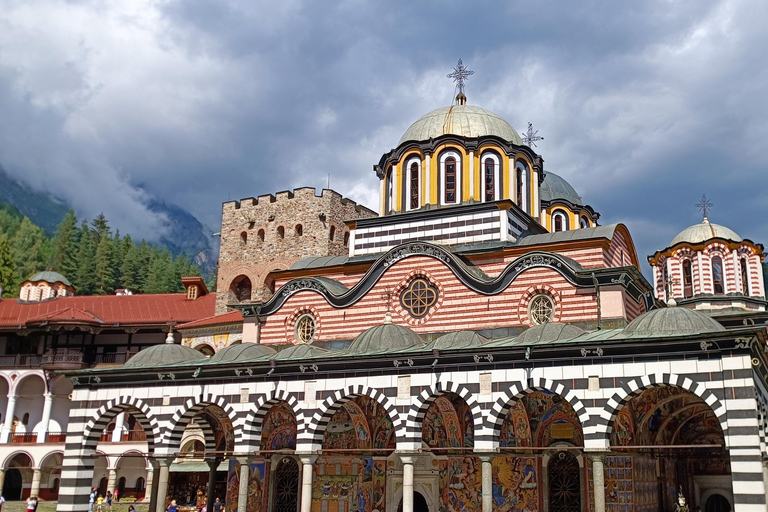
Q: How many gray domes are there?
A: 11